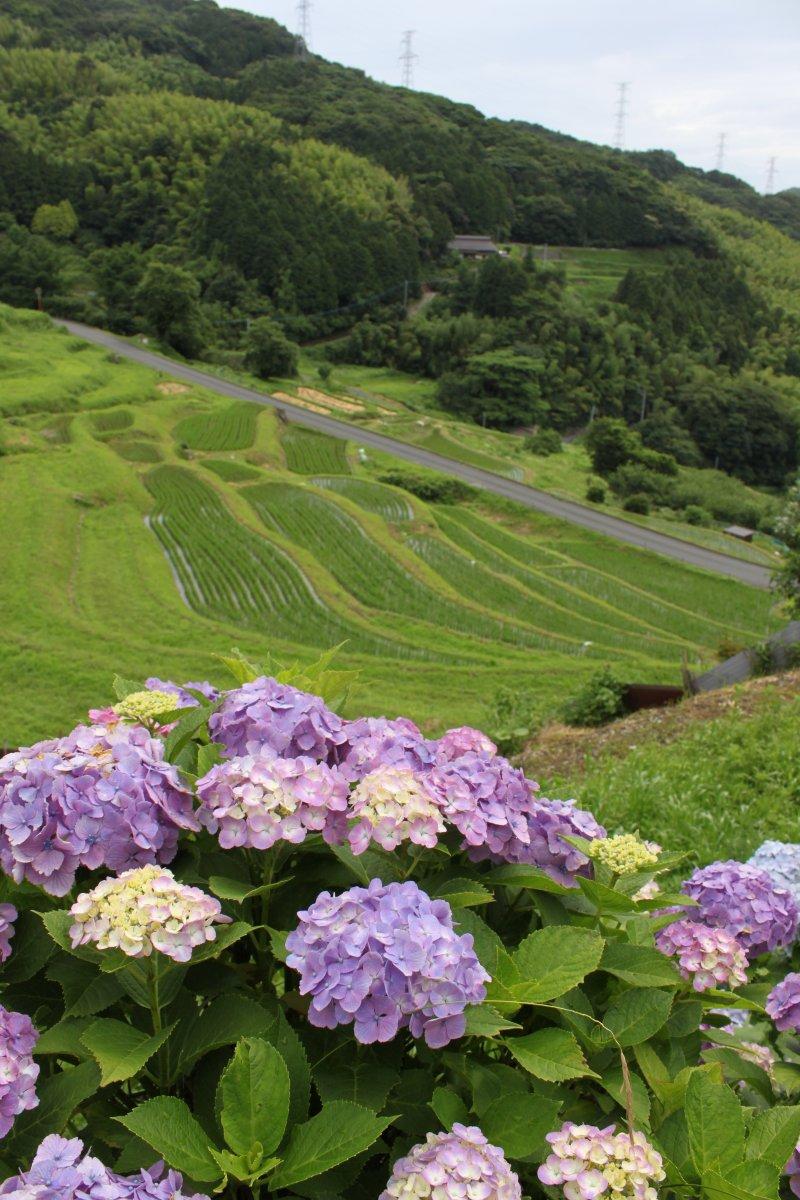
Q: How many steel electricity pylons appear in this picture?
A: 5